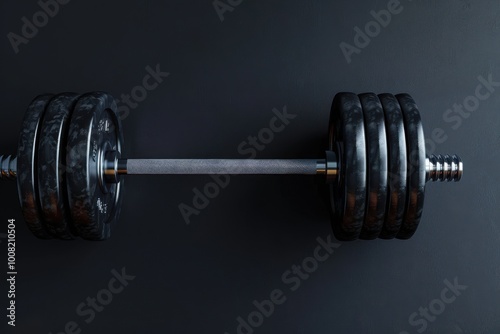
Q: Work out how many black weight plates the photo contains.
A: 7